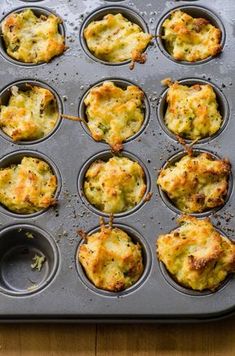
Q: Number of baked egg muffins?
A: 11